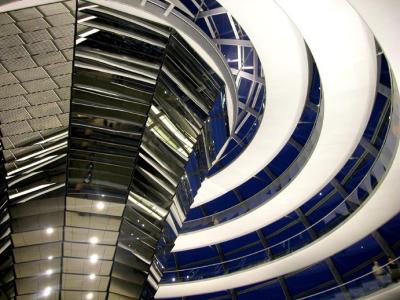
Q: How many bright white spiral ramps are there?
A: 3